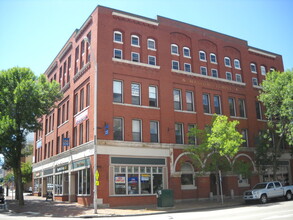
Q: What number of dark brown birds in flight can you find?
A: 0